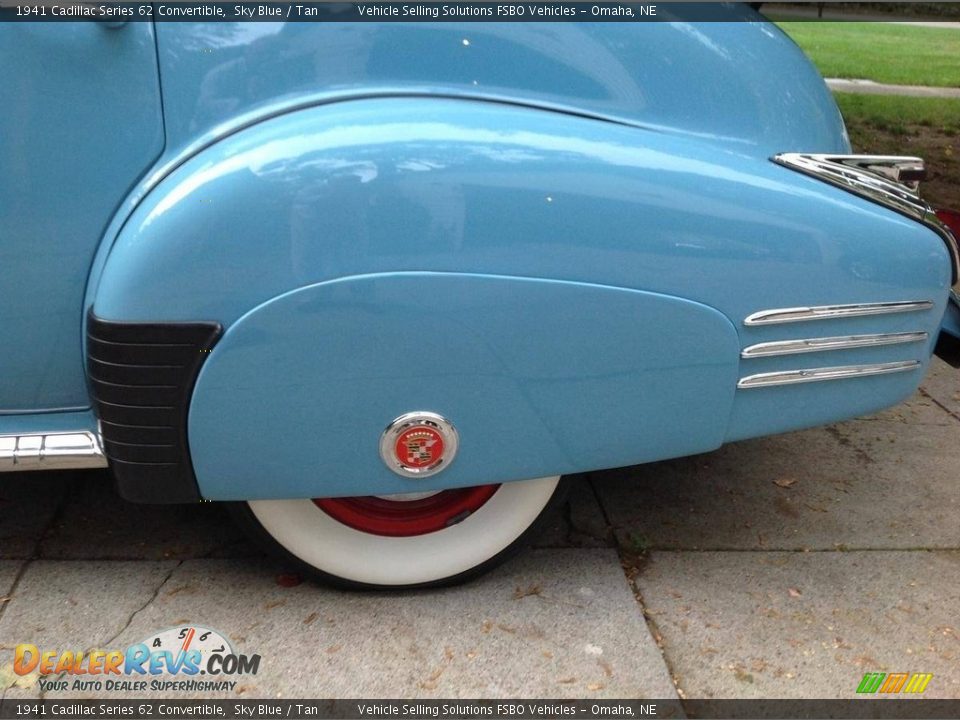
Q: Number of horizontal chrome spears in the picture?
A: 3